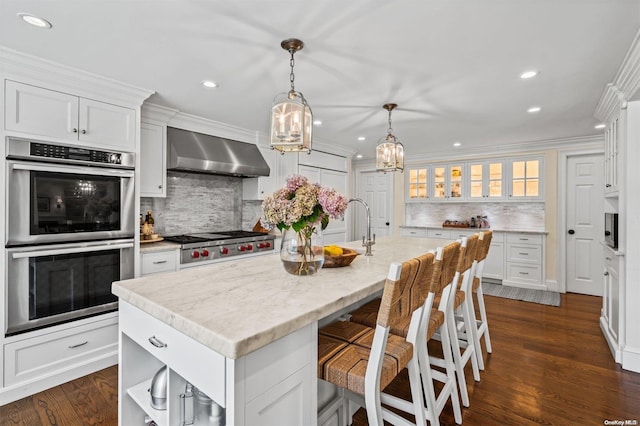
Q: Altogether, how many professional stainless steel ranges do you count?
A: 1